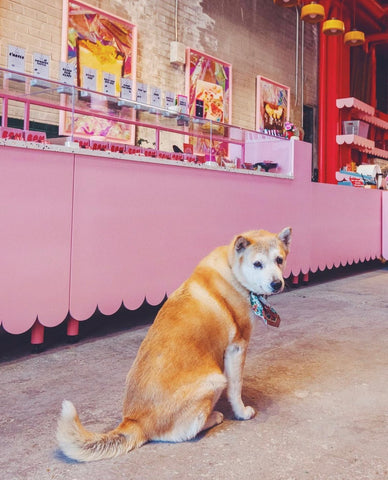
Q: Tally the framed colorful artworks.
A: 3